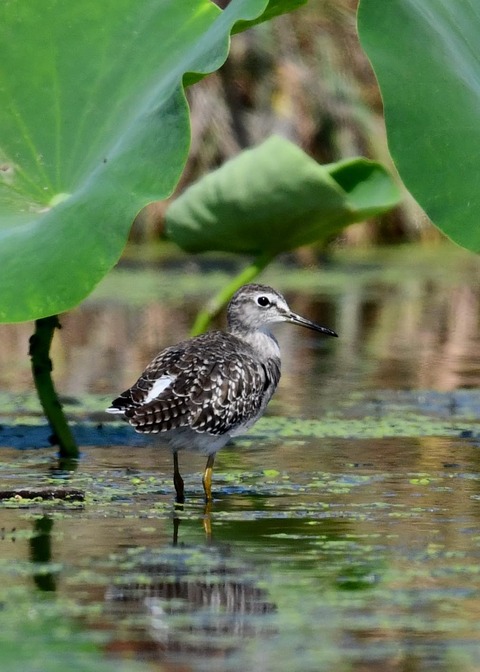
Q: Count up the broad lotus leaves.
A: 3